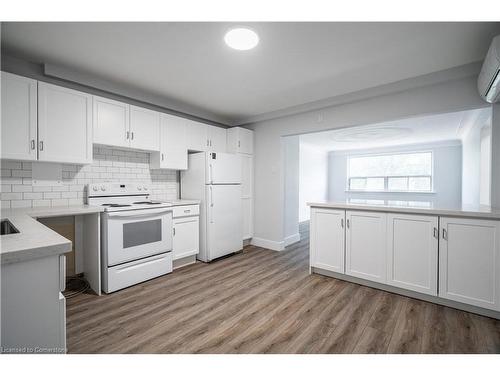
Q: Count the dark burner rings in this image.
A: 4